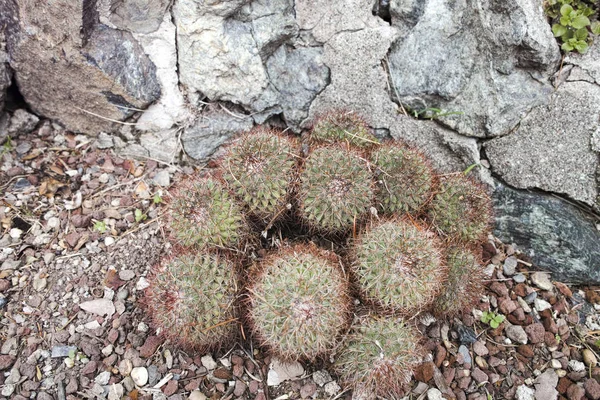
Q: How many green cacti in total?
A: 11